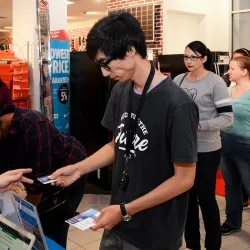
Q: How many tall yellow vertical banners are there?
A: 0